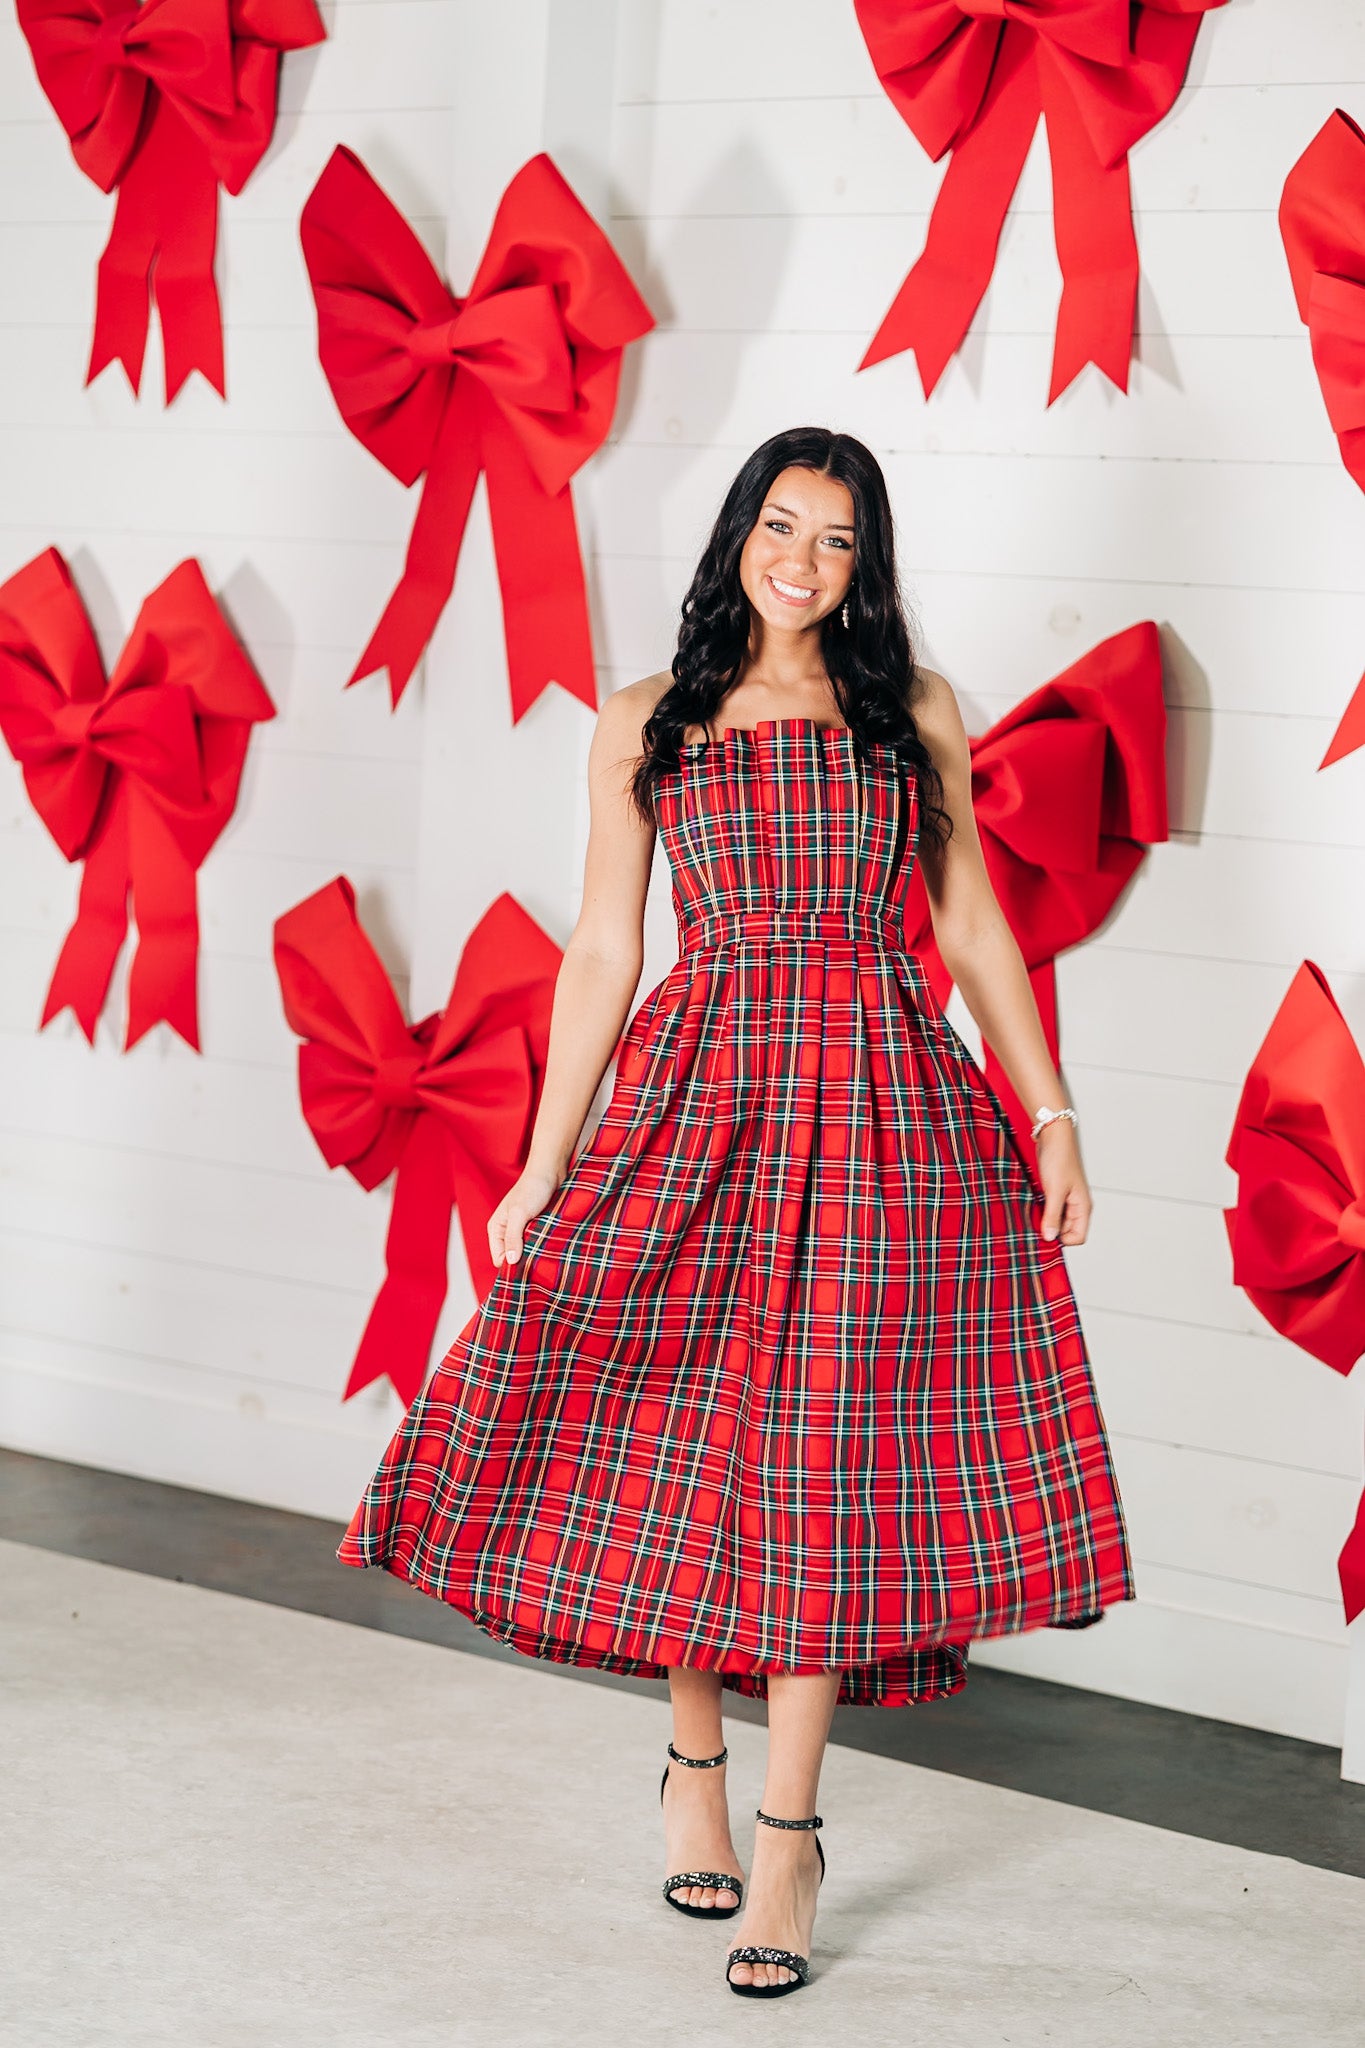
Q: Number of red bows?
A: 8